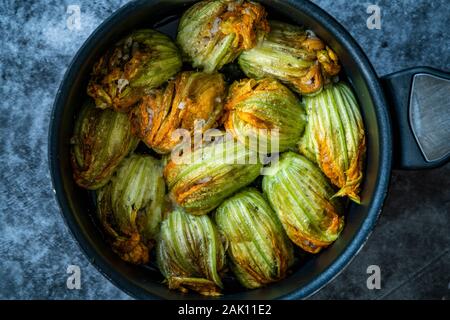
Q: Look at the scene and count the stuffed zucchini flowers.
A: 12